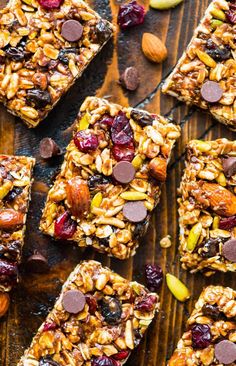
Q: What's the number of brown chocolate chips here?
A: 11